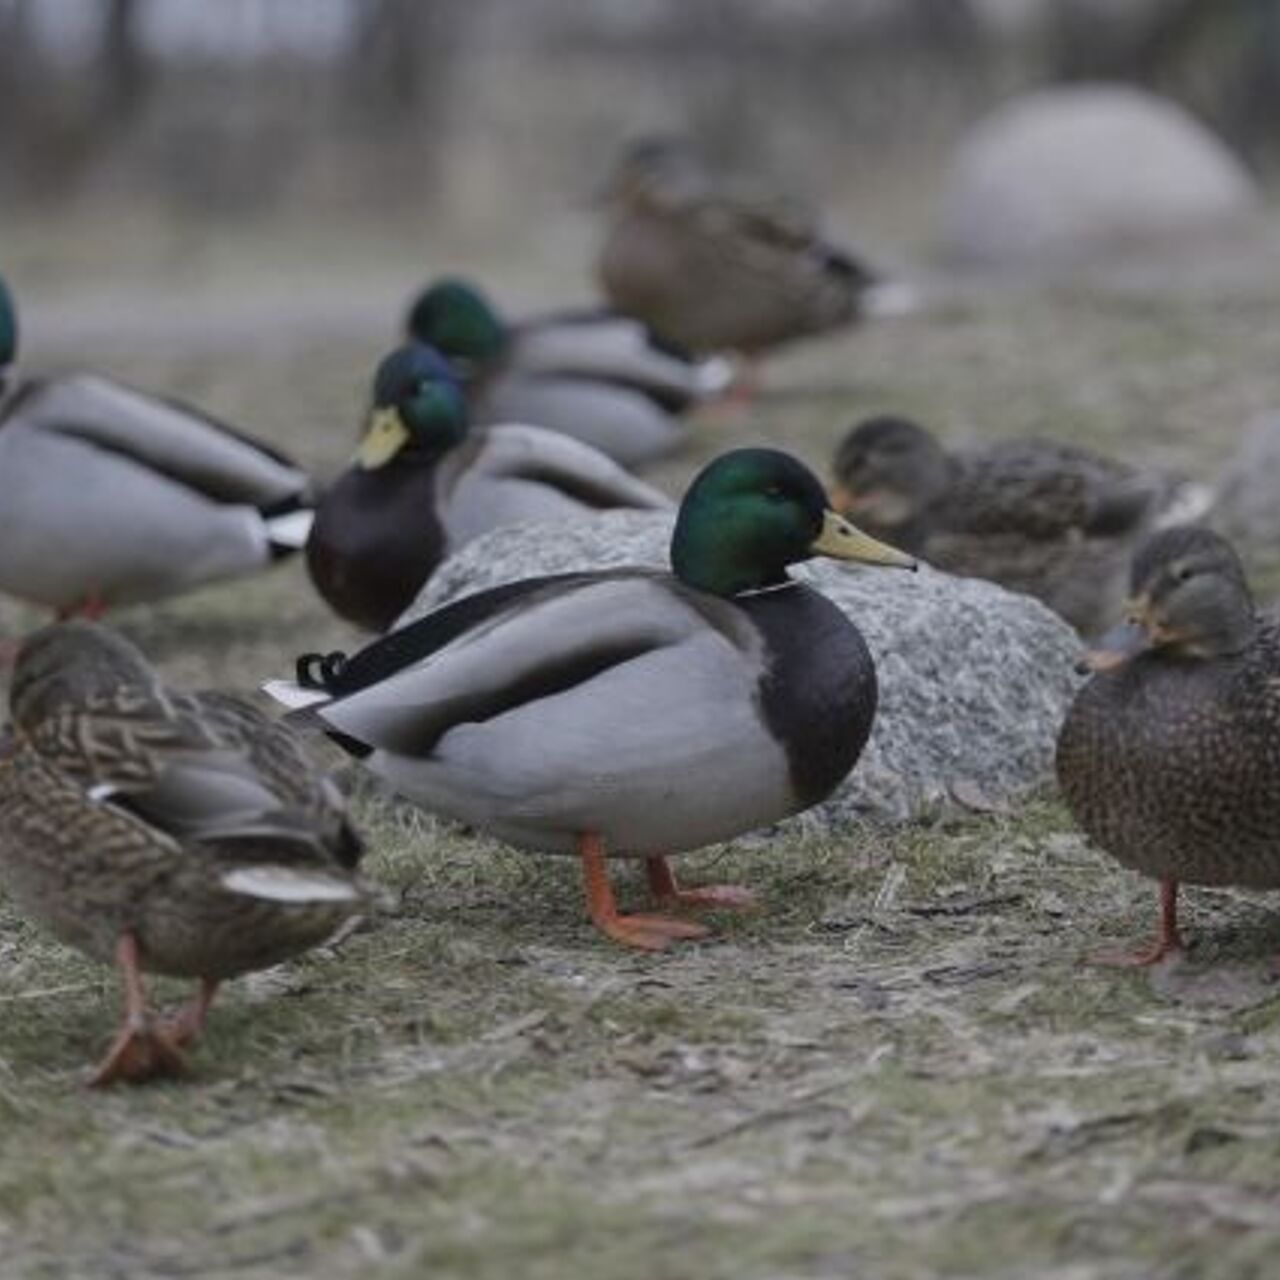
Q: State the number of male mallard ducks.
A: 4